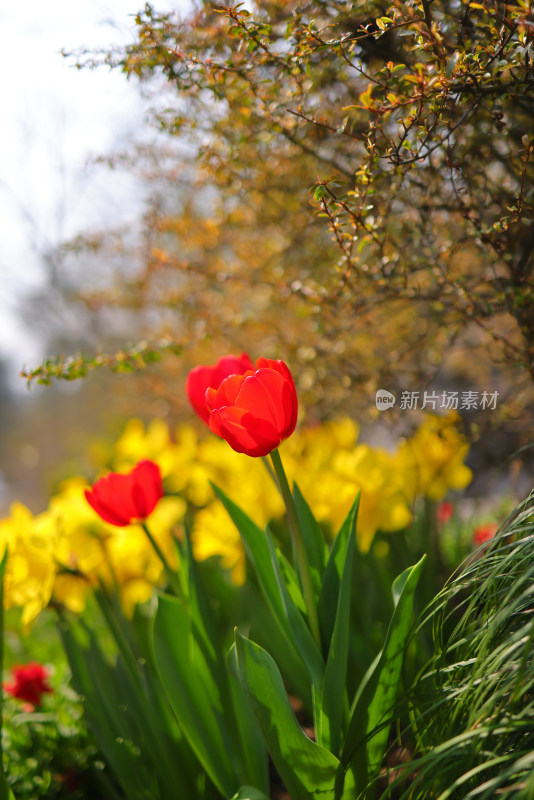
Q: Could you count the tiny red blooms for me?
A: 3